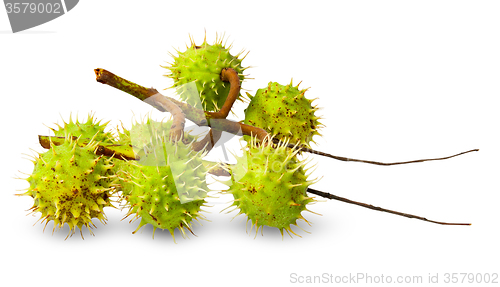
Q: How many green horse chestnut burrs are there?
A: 7